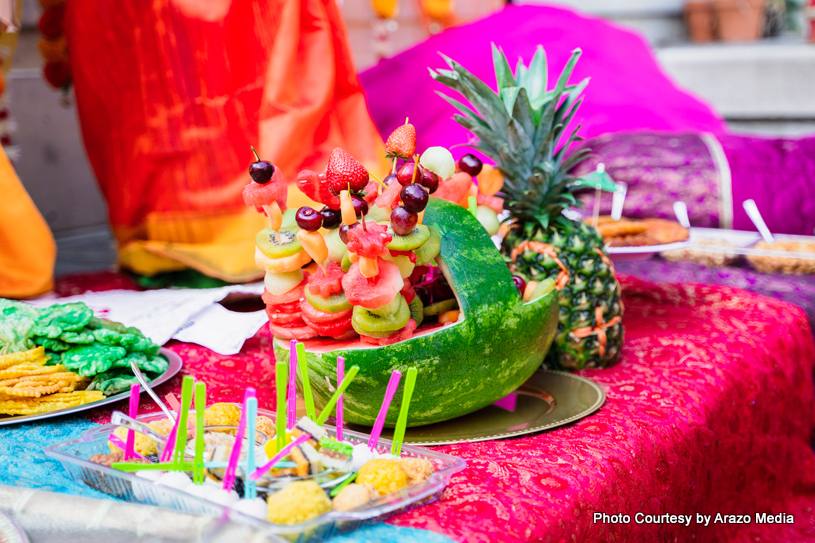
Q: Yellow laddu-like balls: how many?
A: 4